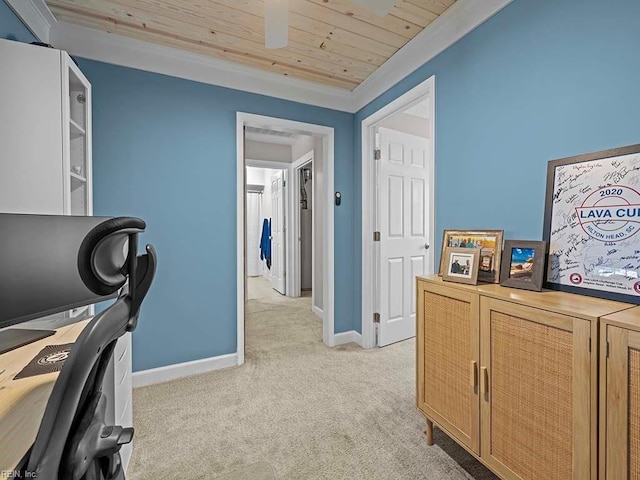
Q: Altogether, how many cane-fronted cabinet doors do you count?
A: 3